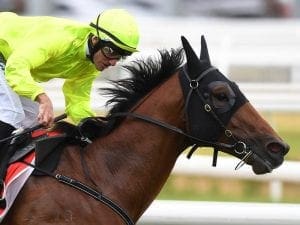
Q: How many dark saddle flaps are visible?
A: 1